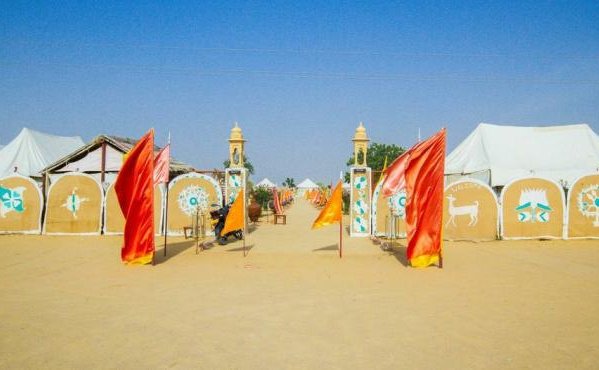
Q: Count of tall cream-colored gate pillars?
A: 2